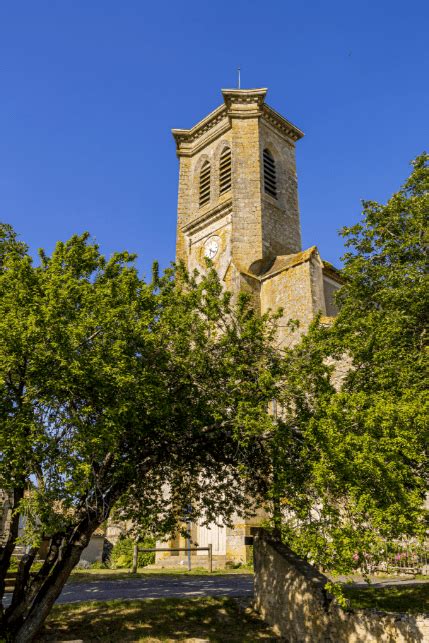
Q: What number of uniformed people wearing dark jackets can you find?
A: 0